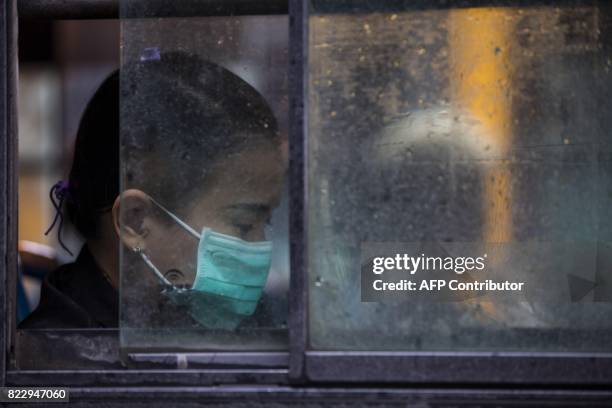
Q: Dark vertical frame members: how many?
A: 2